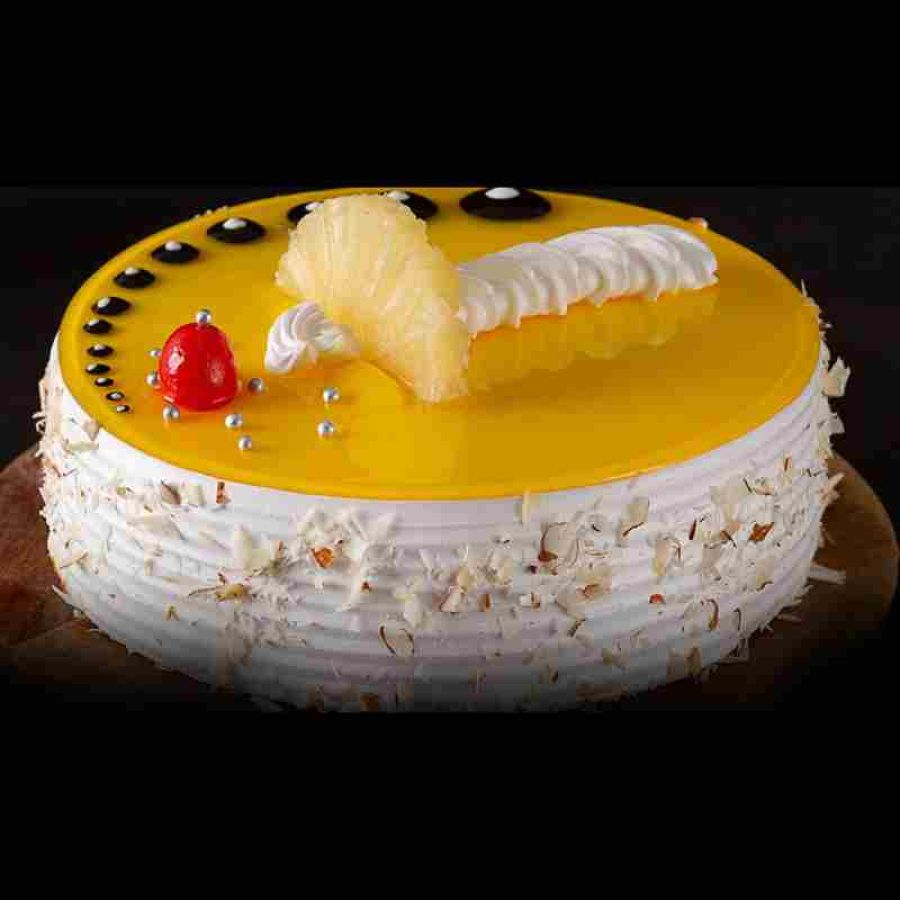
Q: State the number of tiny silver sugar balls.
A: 9